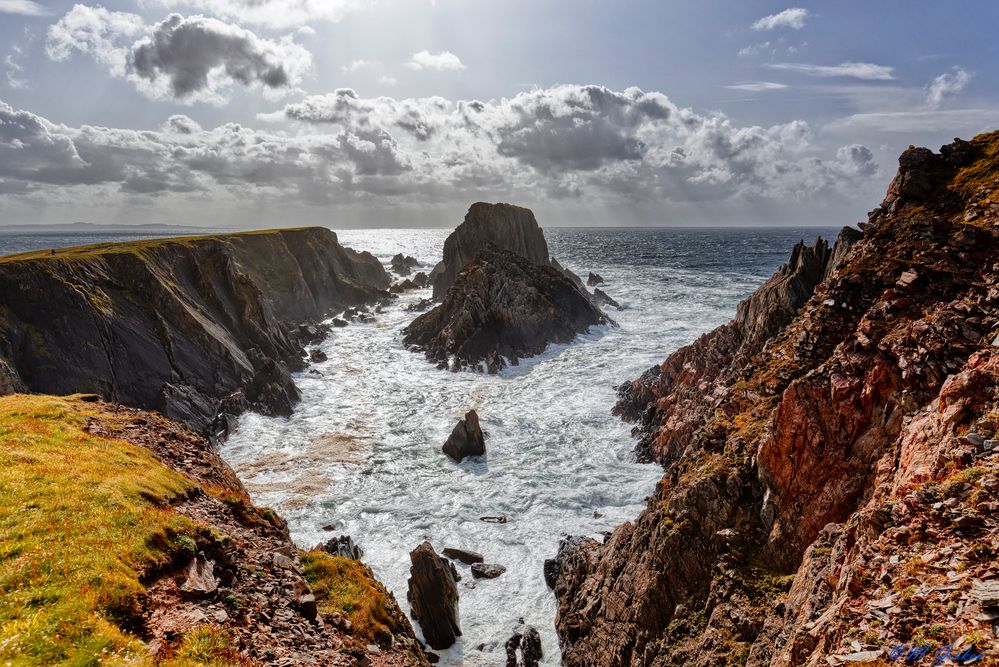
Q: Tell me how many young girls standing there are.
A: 0